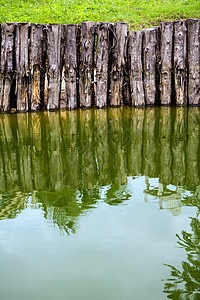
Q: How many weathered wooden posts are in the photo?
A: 13